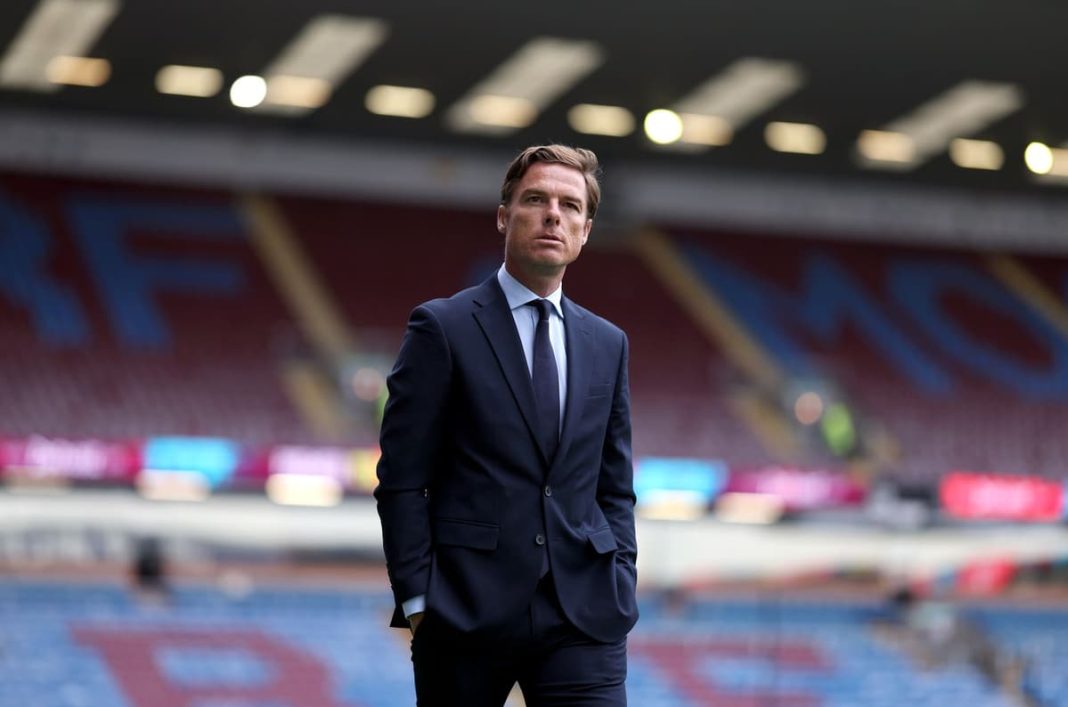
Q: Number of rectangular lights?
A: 11